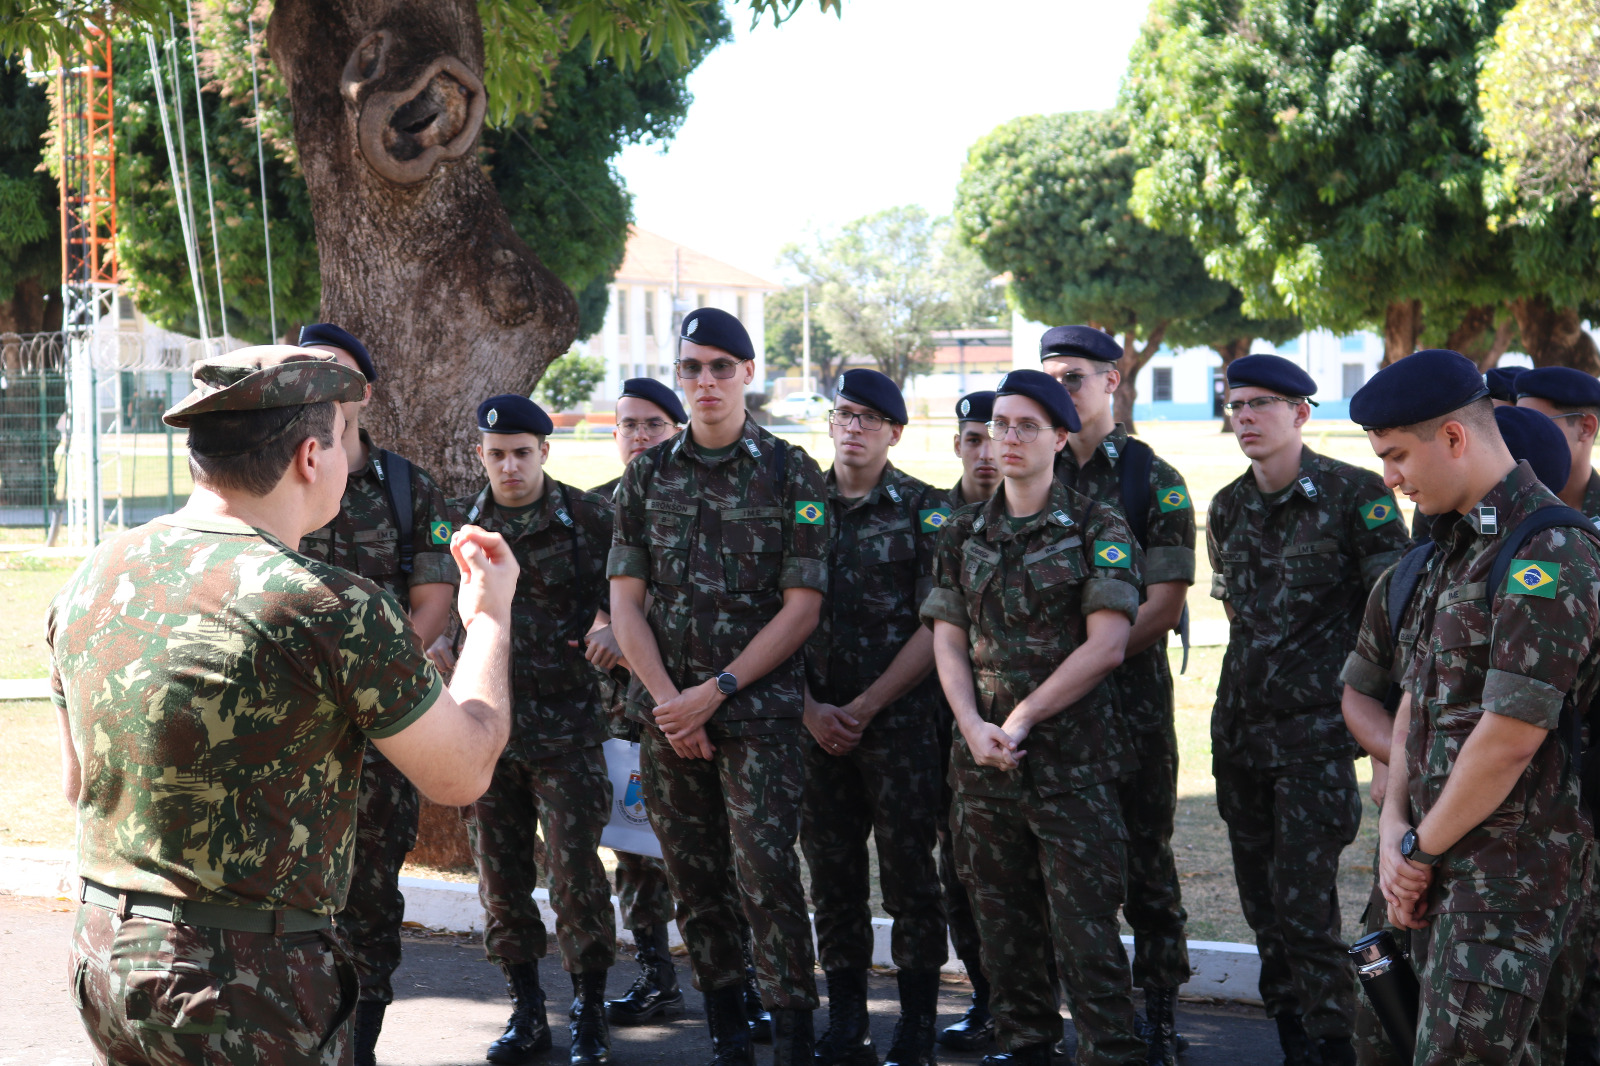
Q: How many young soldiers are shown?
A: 13